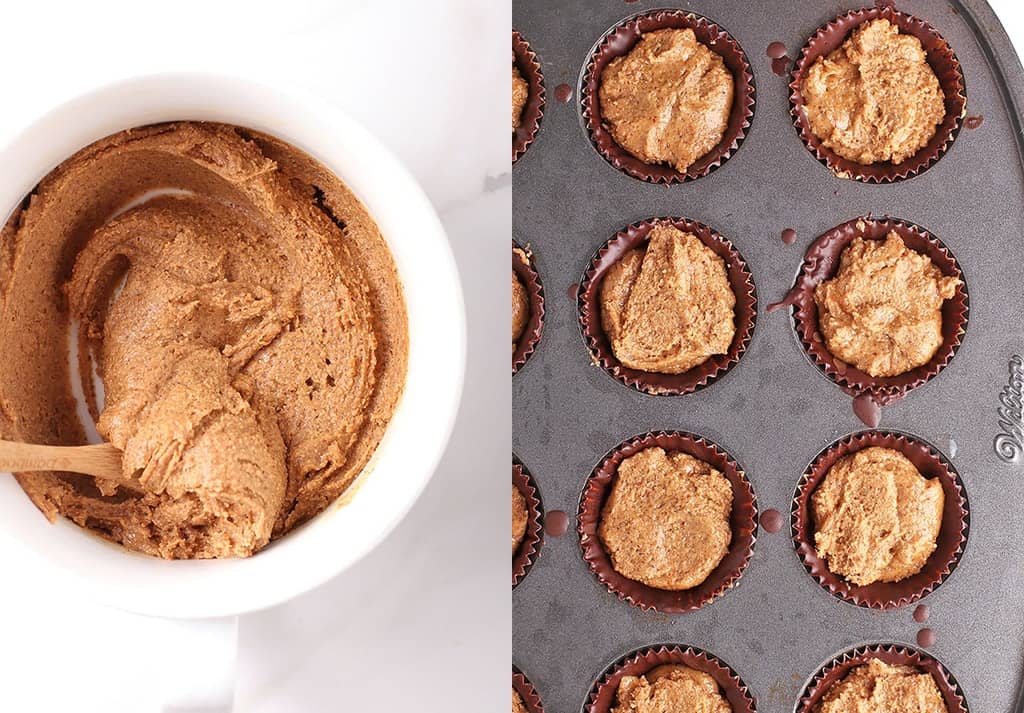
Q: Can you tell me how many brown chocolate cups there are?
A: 12